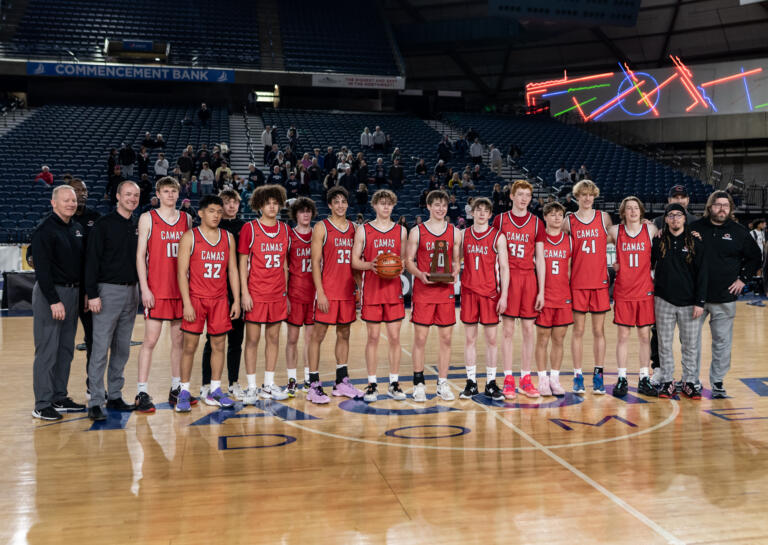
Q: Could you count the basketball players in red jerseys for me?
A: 12